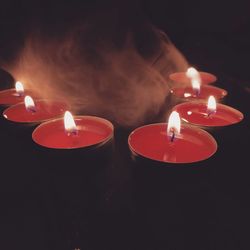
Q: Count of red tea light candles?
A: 7